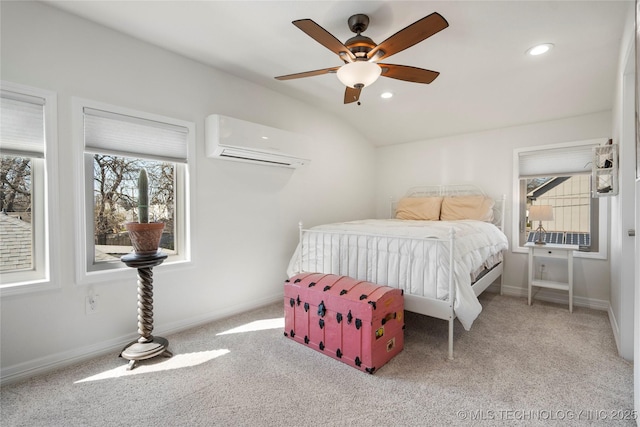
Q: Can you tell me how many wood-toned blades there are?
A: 5